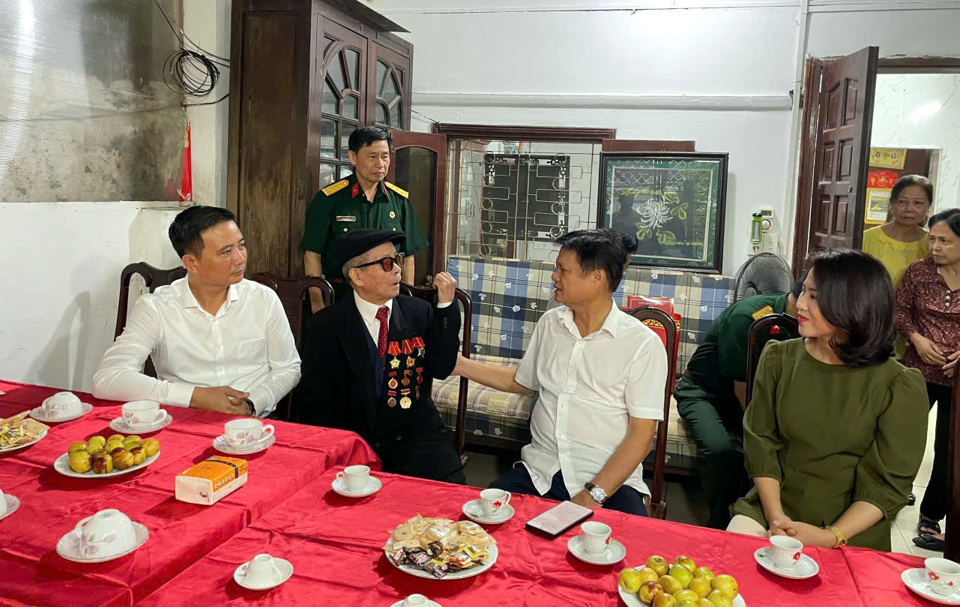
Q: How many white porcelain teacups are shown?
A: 12